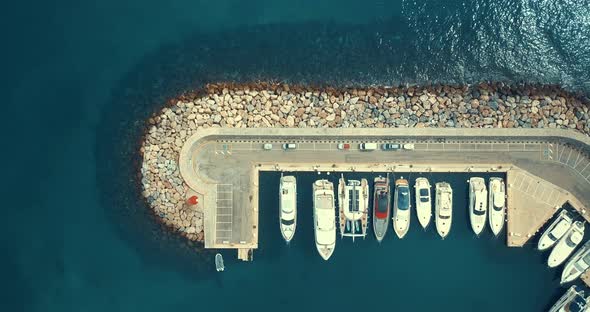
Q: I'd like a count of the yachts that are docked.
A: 13